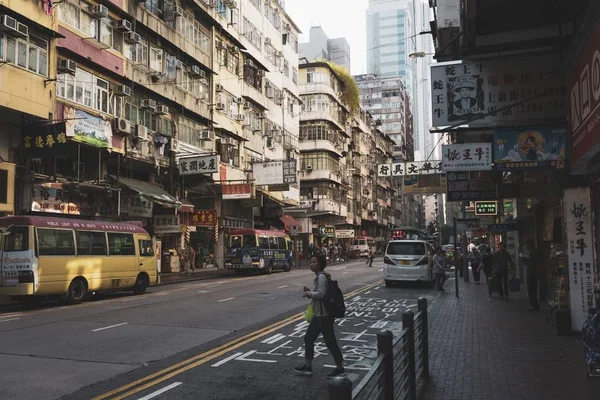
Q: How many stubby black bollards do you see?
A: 4